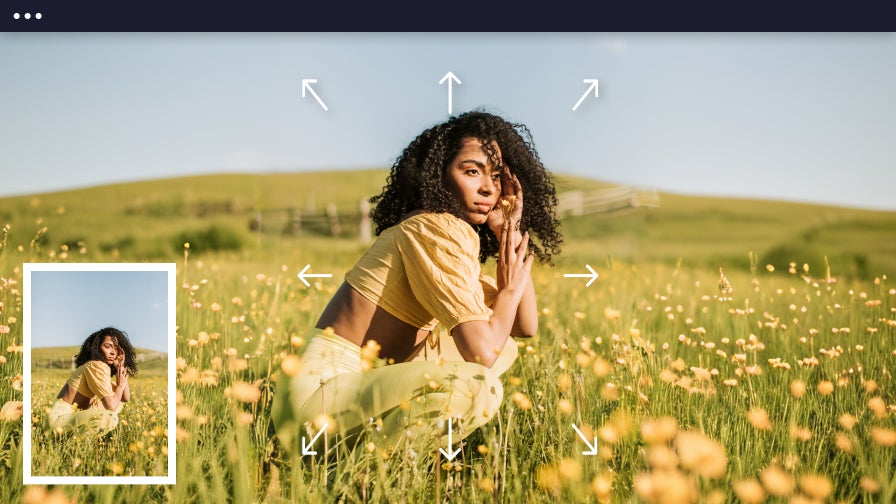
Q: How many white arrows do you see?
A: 8